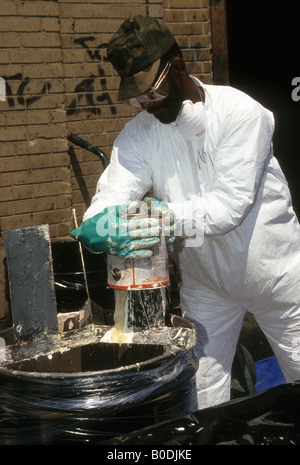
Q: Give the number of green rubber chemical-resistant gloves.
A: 2